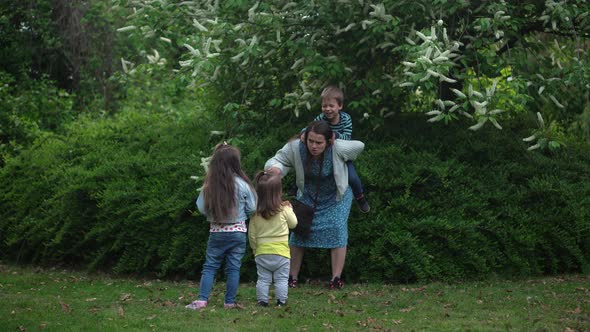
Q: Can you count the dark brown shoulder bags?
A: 1